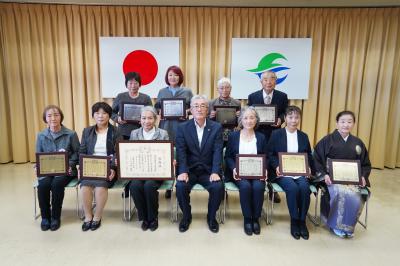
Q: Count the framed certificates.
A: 10